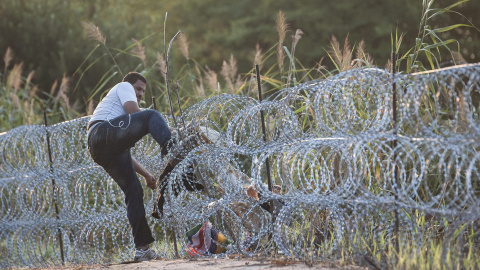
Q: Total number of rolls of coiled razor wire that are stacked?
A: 3